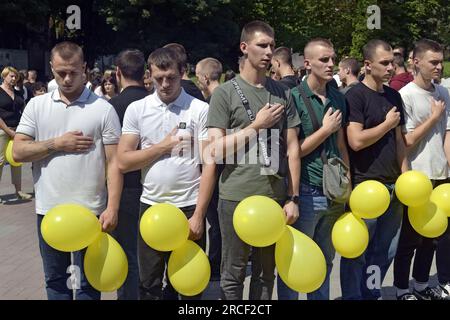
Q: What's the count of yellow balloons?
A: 12